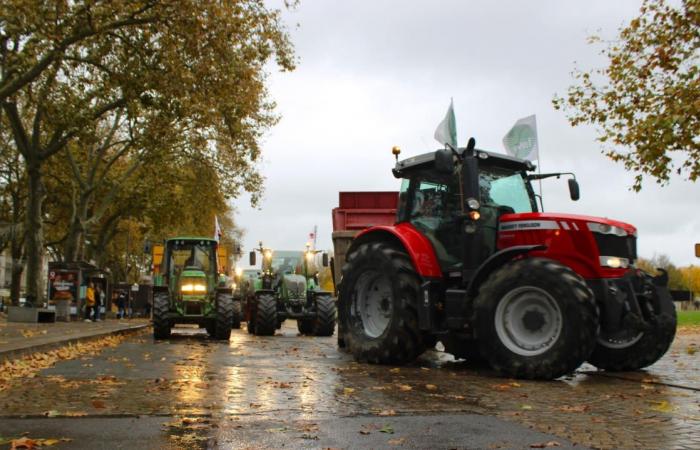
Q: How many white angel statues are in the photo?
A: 0